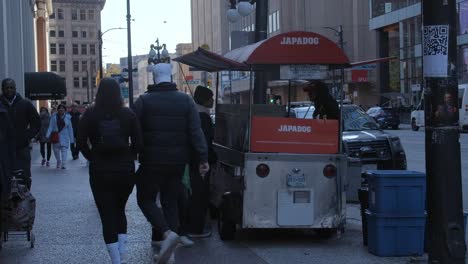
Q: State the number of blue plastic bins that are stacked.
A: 2